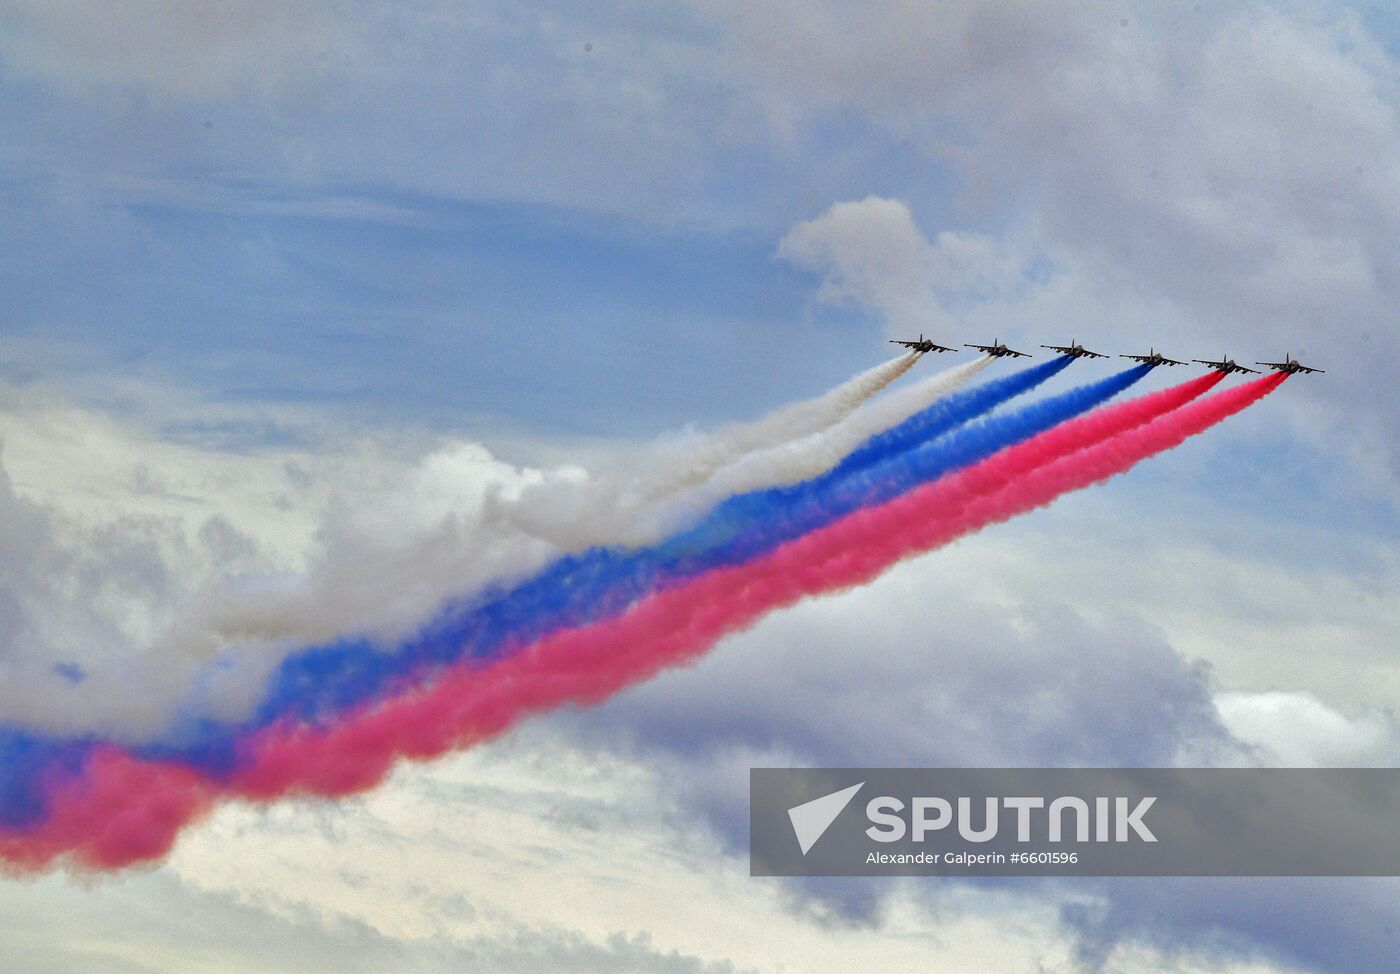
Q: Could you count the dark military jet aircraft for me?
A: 6